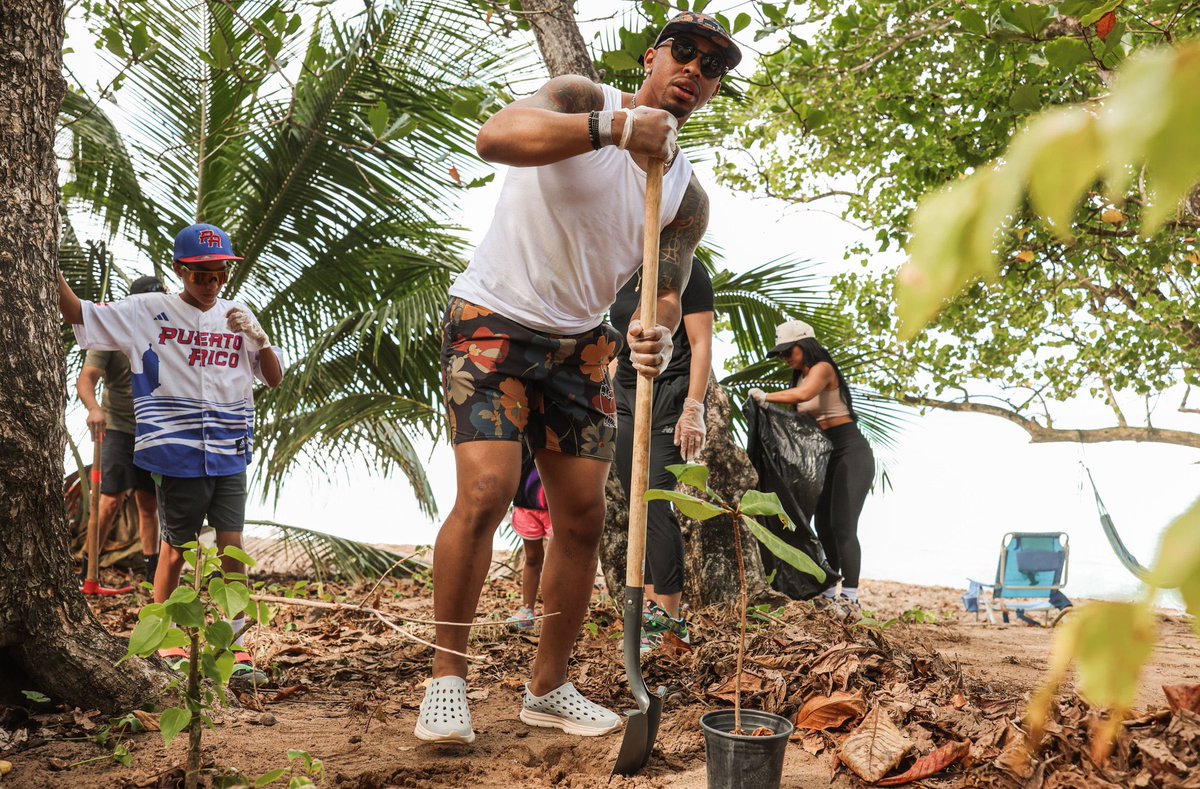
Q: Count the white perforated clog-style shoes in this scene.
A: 2